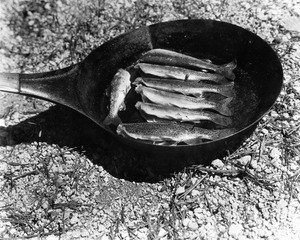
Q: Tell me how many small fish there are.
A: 7